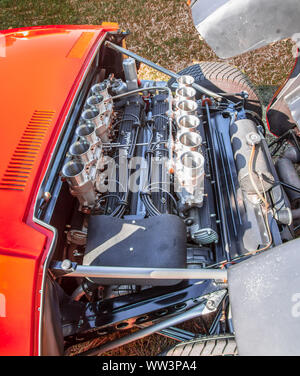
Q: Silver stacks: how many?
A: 12